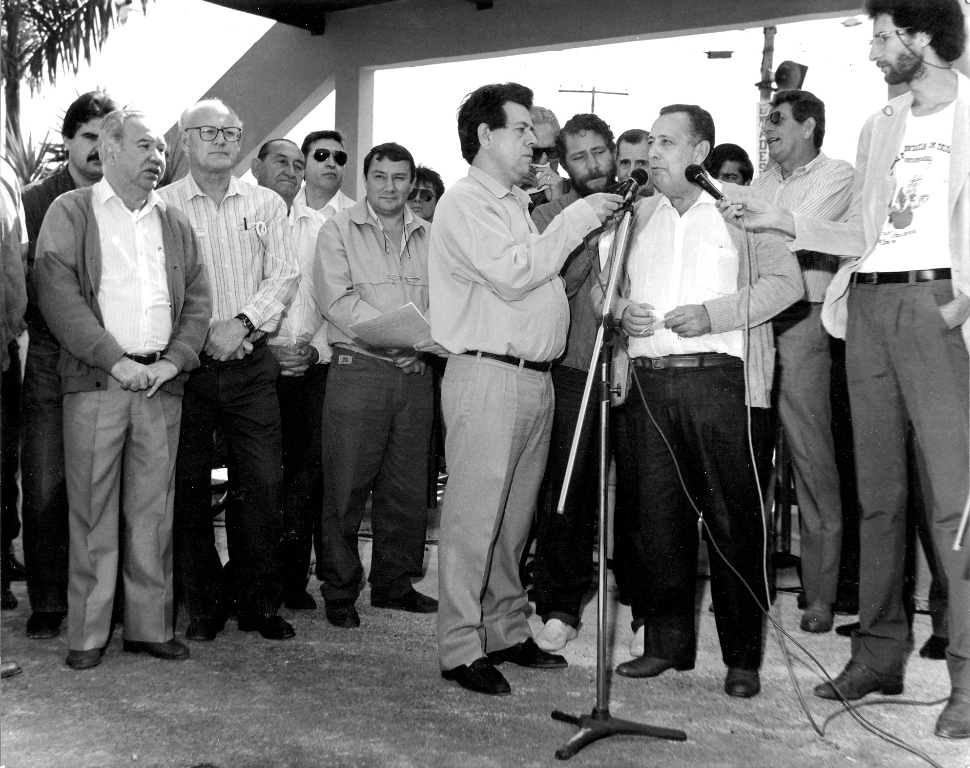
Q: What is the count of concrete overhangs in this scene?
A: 1